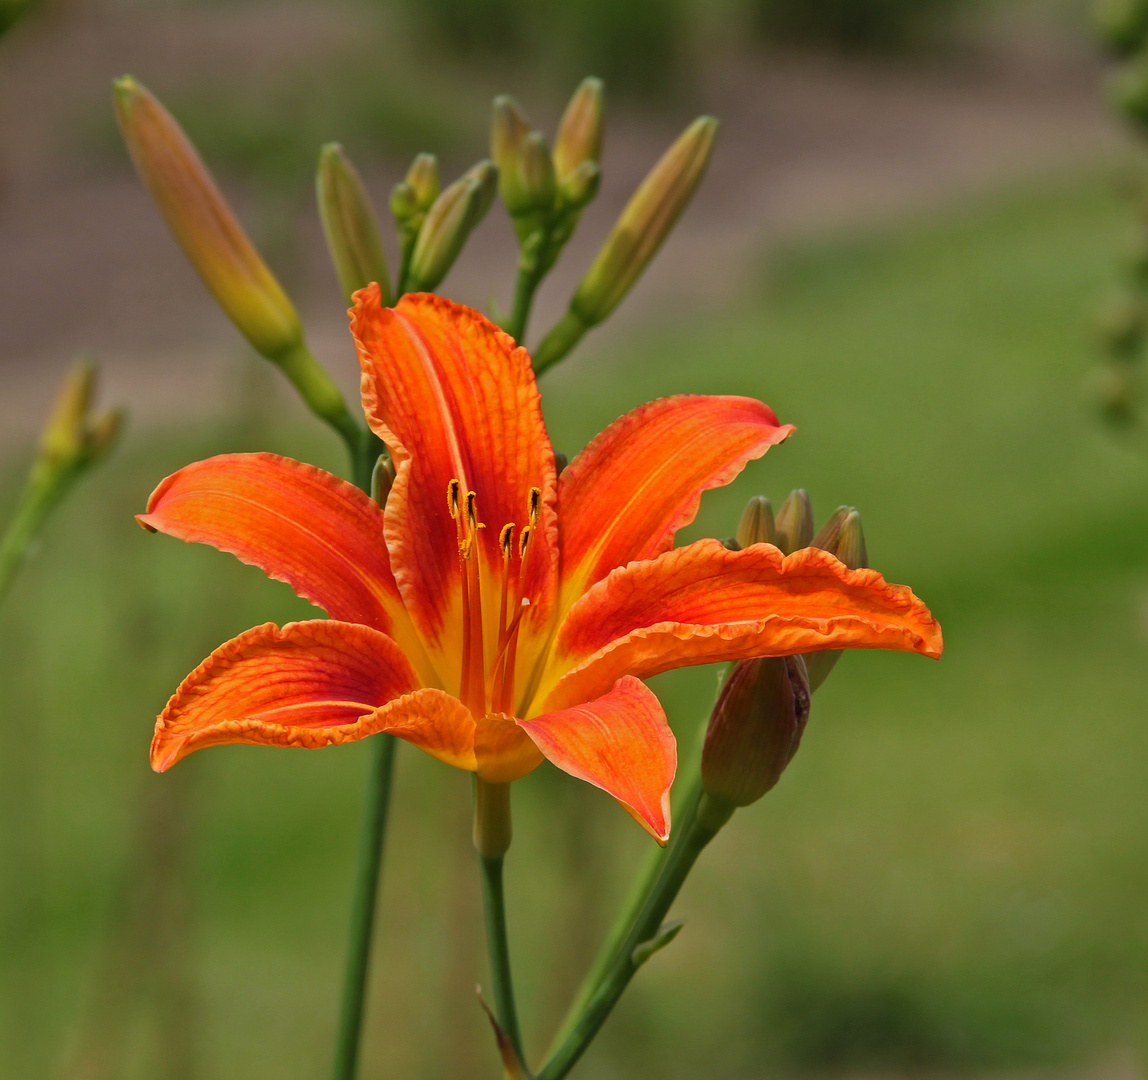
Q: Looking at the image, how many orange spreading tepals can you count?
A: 6